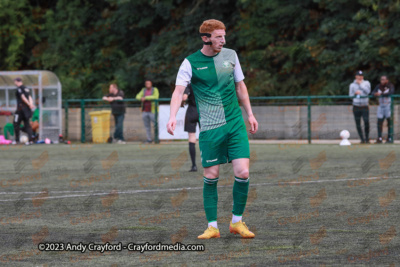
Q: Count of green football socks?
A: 2